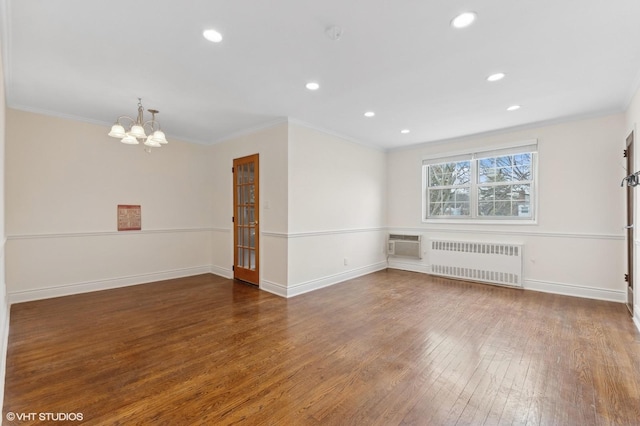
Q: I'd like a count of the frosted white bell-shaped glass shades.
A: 5